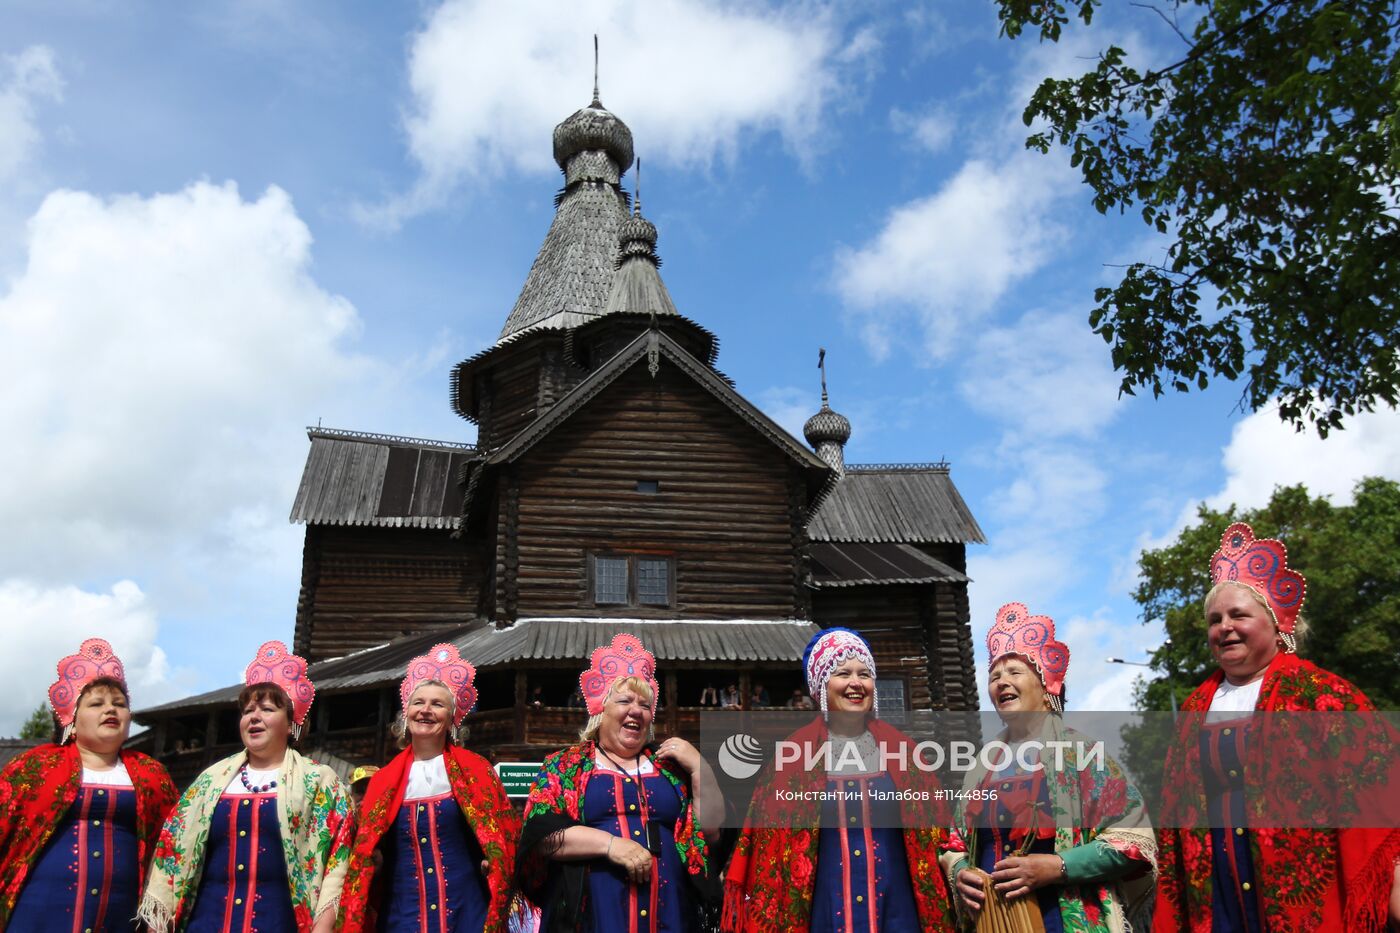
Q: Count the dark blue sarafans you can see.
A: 7